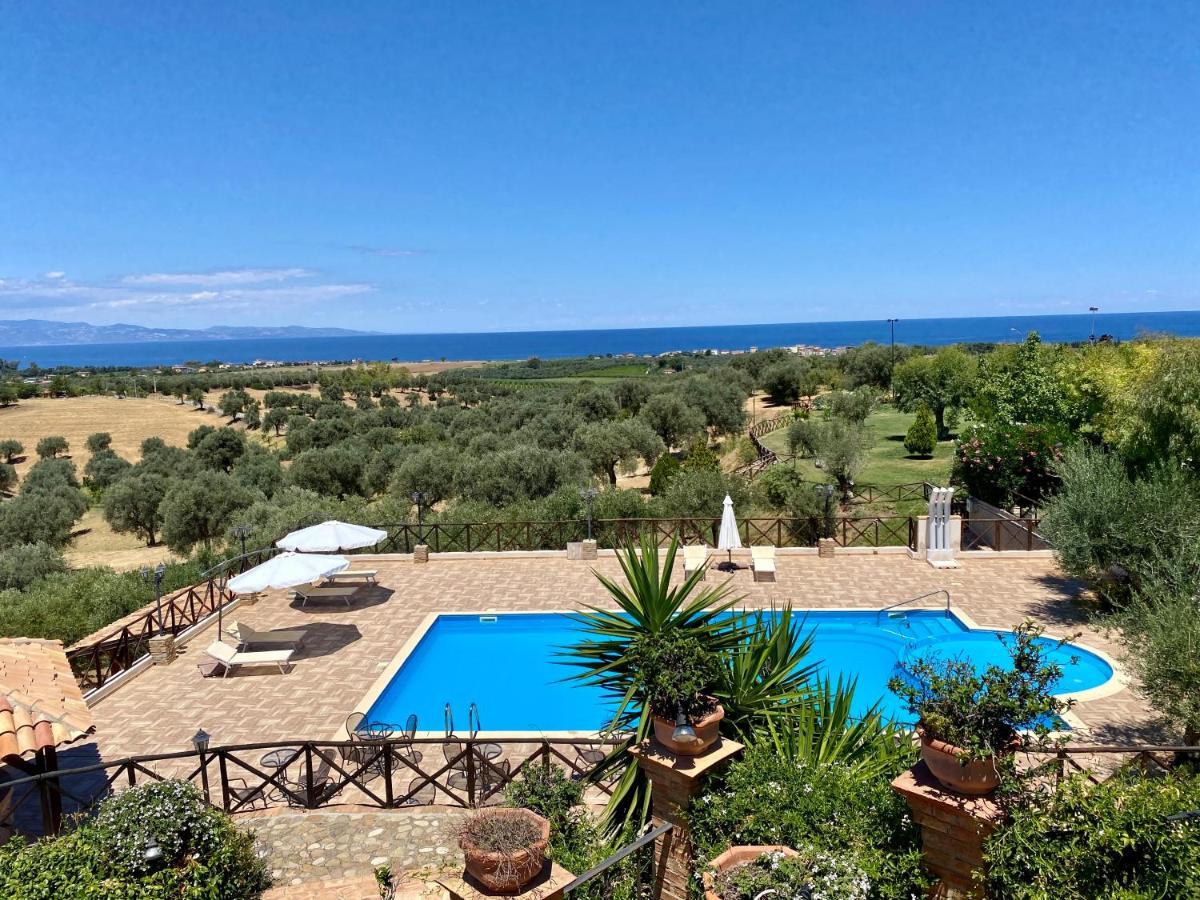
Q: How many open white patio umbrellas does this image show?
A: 2